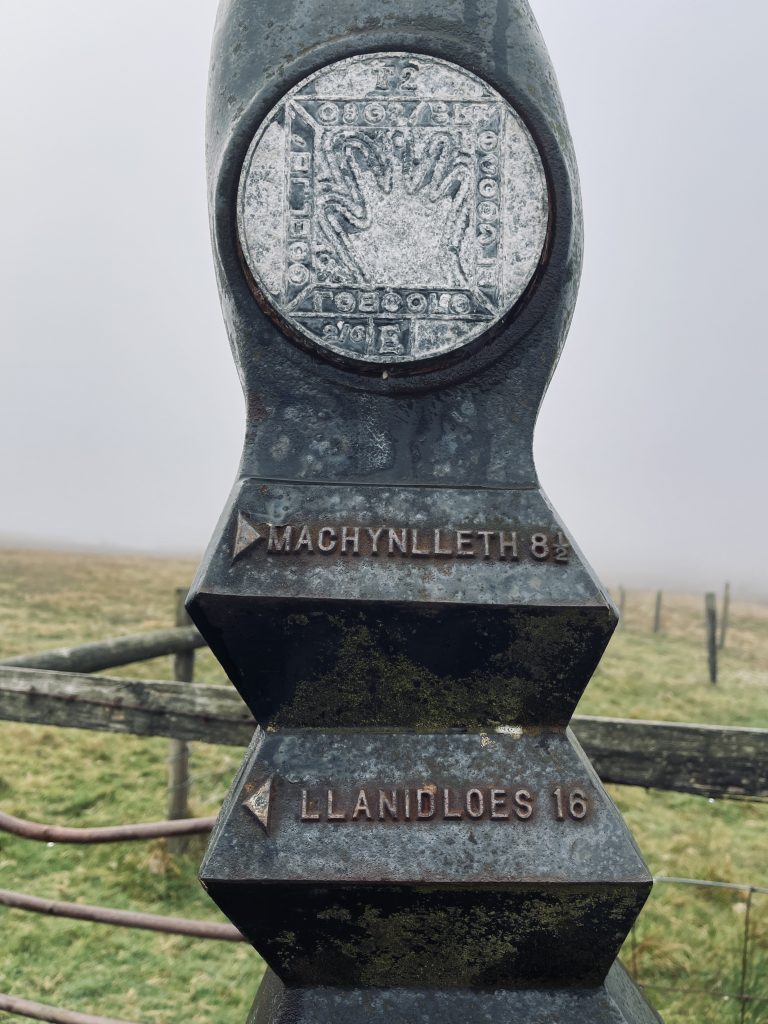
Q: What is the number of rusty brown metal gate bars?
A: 3